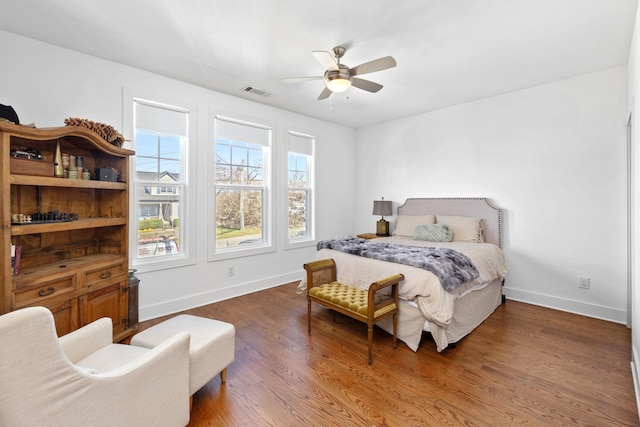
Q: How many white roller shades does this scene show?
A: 3